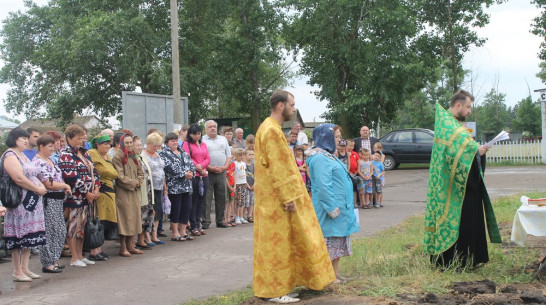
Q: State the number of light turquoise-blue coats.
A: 1